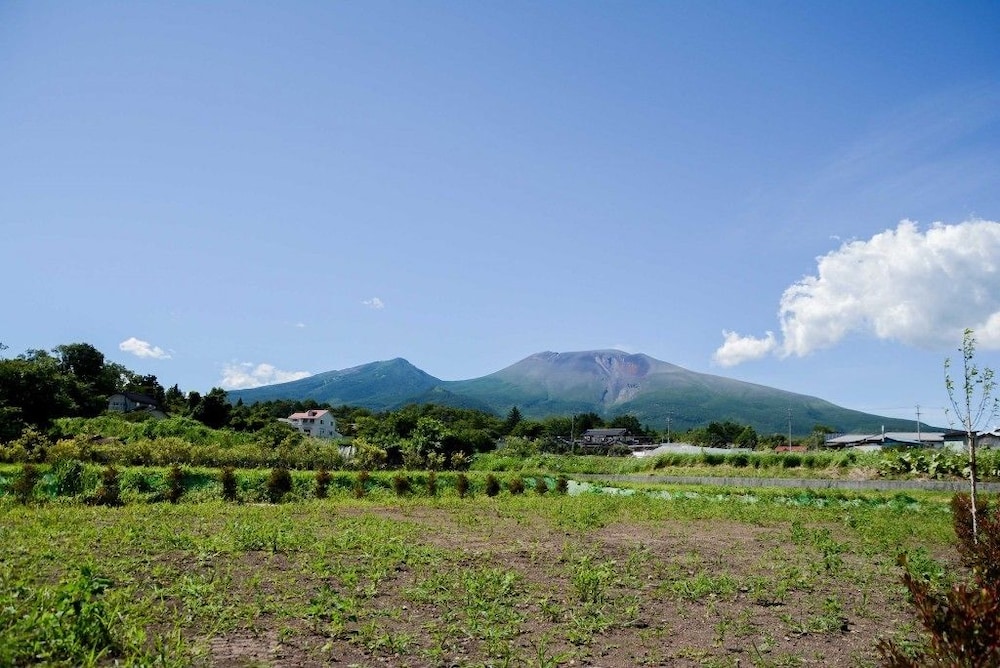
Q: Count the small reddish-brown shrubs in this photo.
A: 14